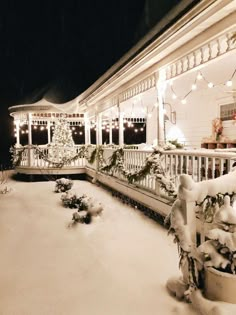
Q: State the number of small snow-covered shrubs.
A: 3